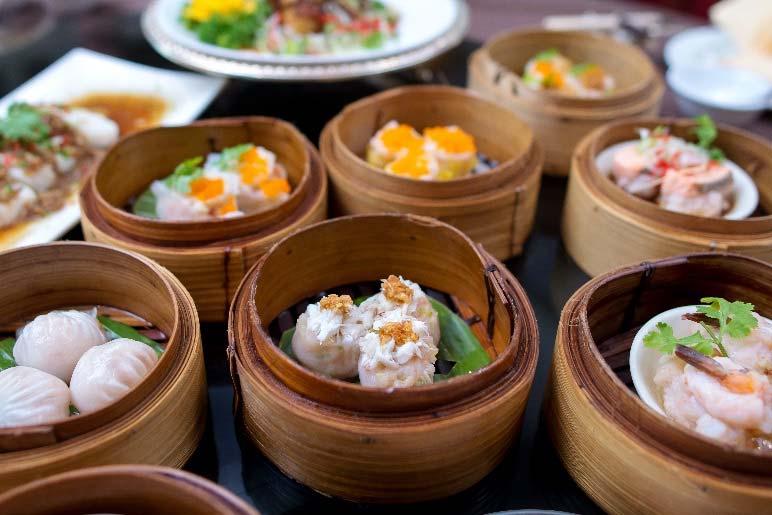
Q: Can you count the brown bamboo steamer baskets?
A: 8